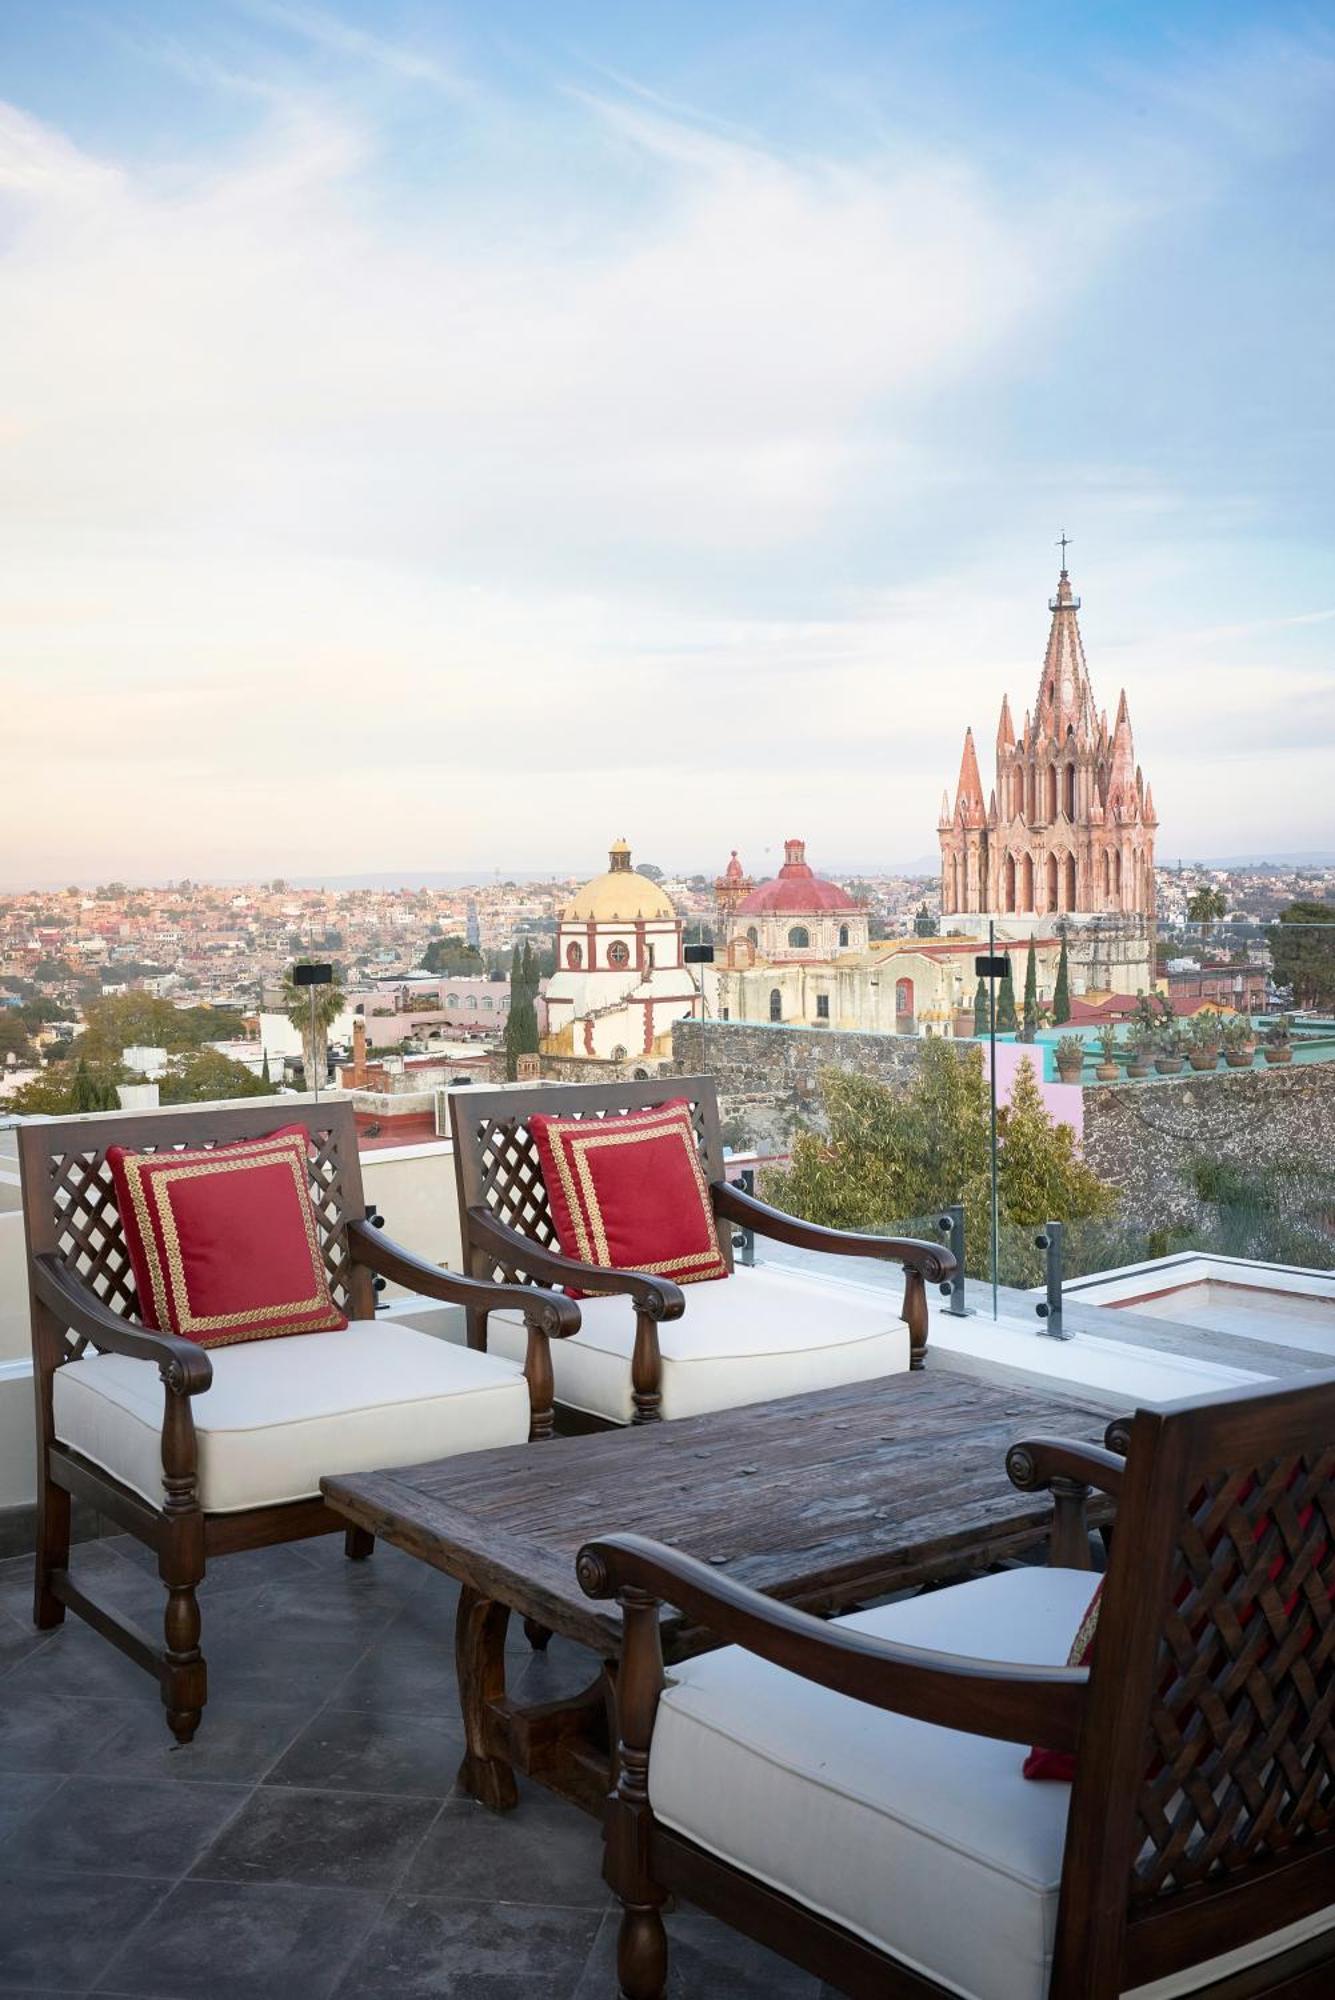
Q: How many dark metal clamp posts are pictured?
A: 4